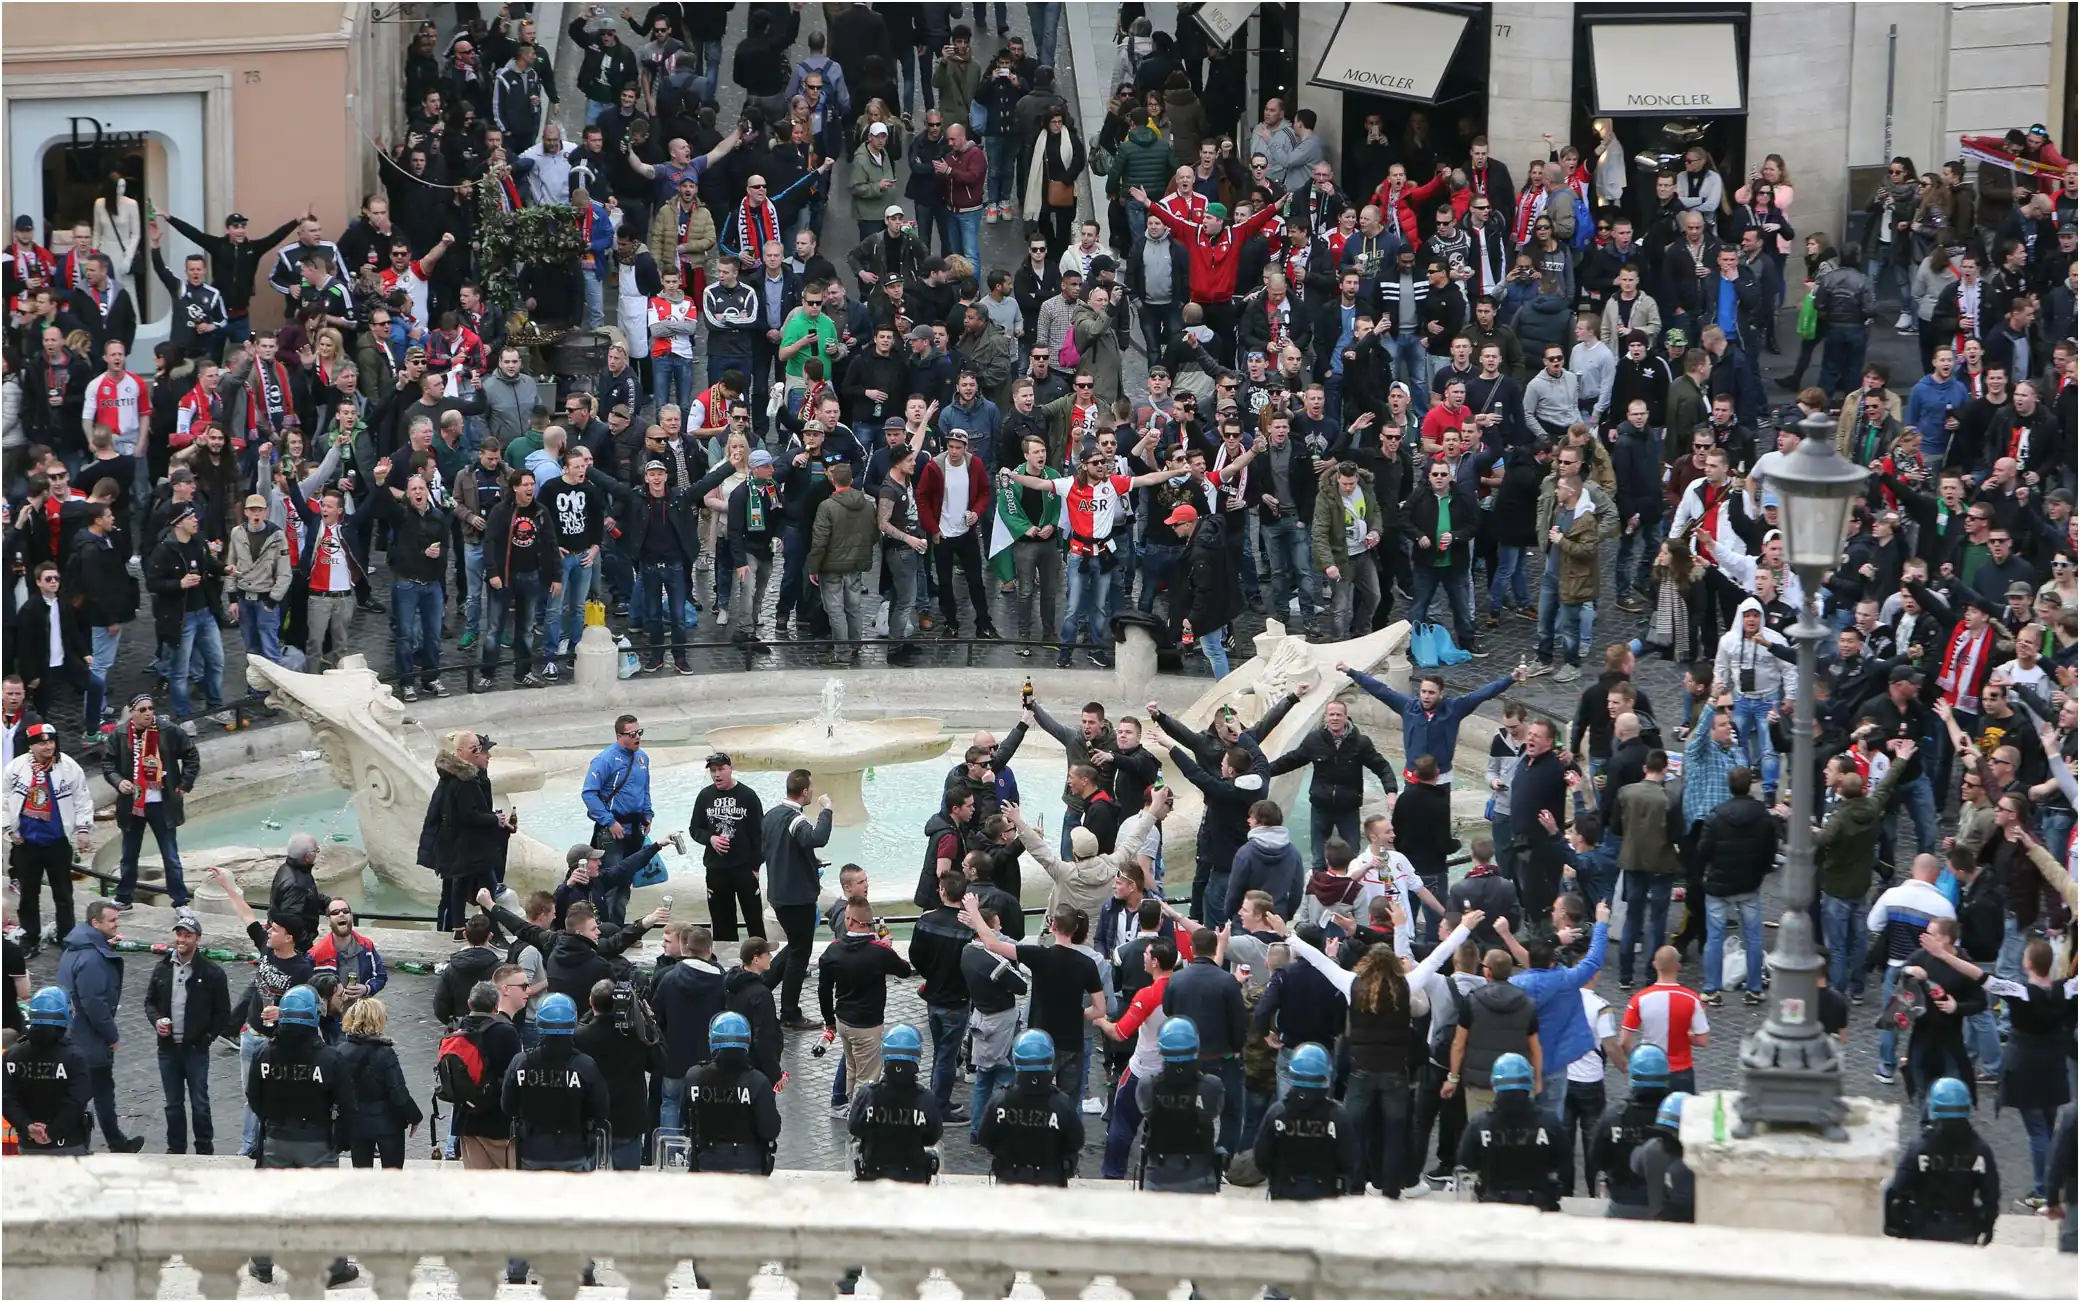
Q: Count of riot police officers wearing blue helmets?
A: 12